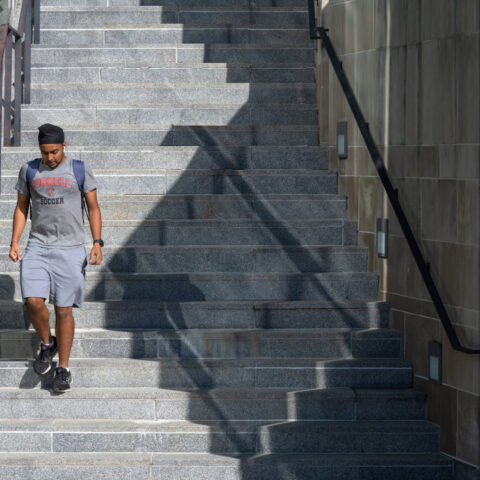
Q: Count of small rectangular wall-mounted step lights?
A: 3